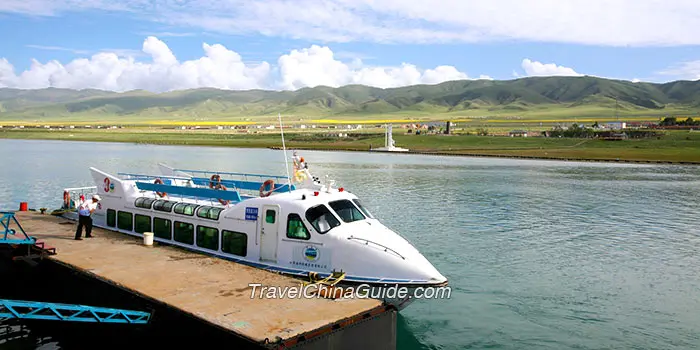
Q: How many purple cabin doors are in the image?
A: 0